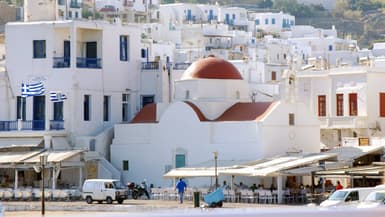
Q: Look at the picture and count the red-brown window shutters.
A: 4